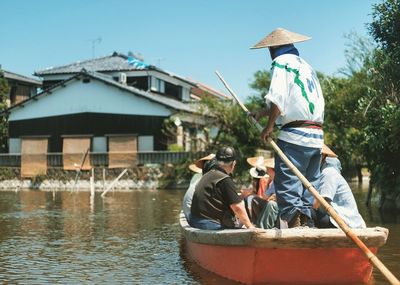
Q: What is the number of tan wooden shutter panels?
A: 3